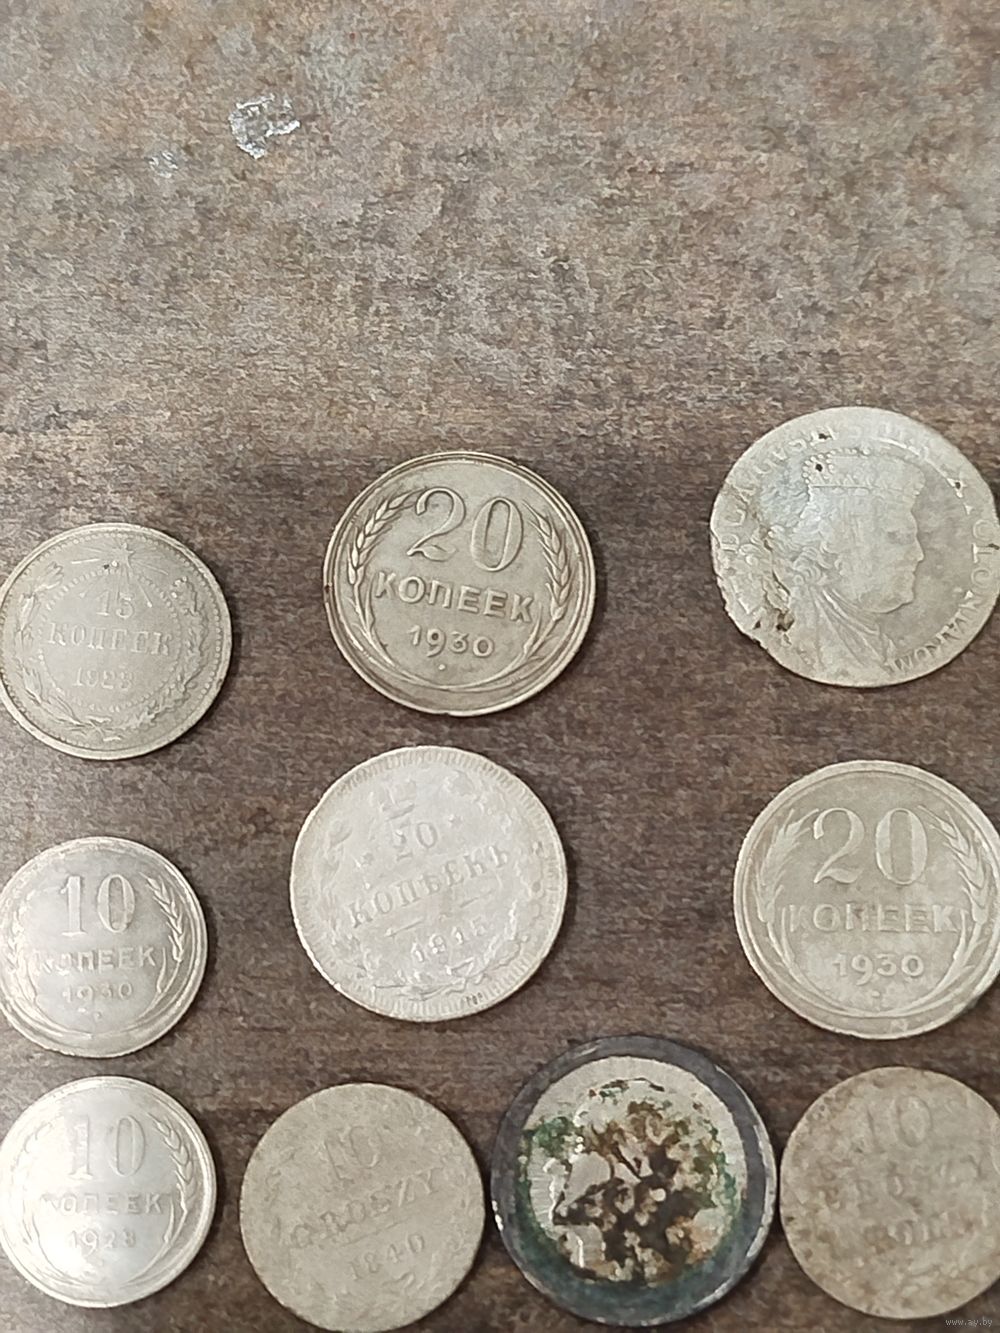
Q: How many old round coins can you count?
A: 10